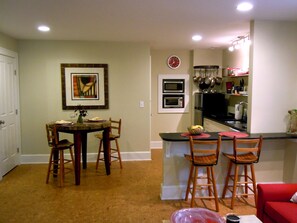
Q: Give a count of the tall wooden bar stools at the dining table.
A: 2